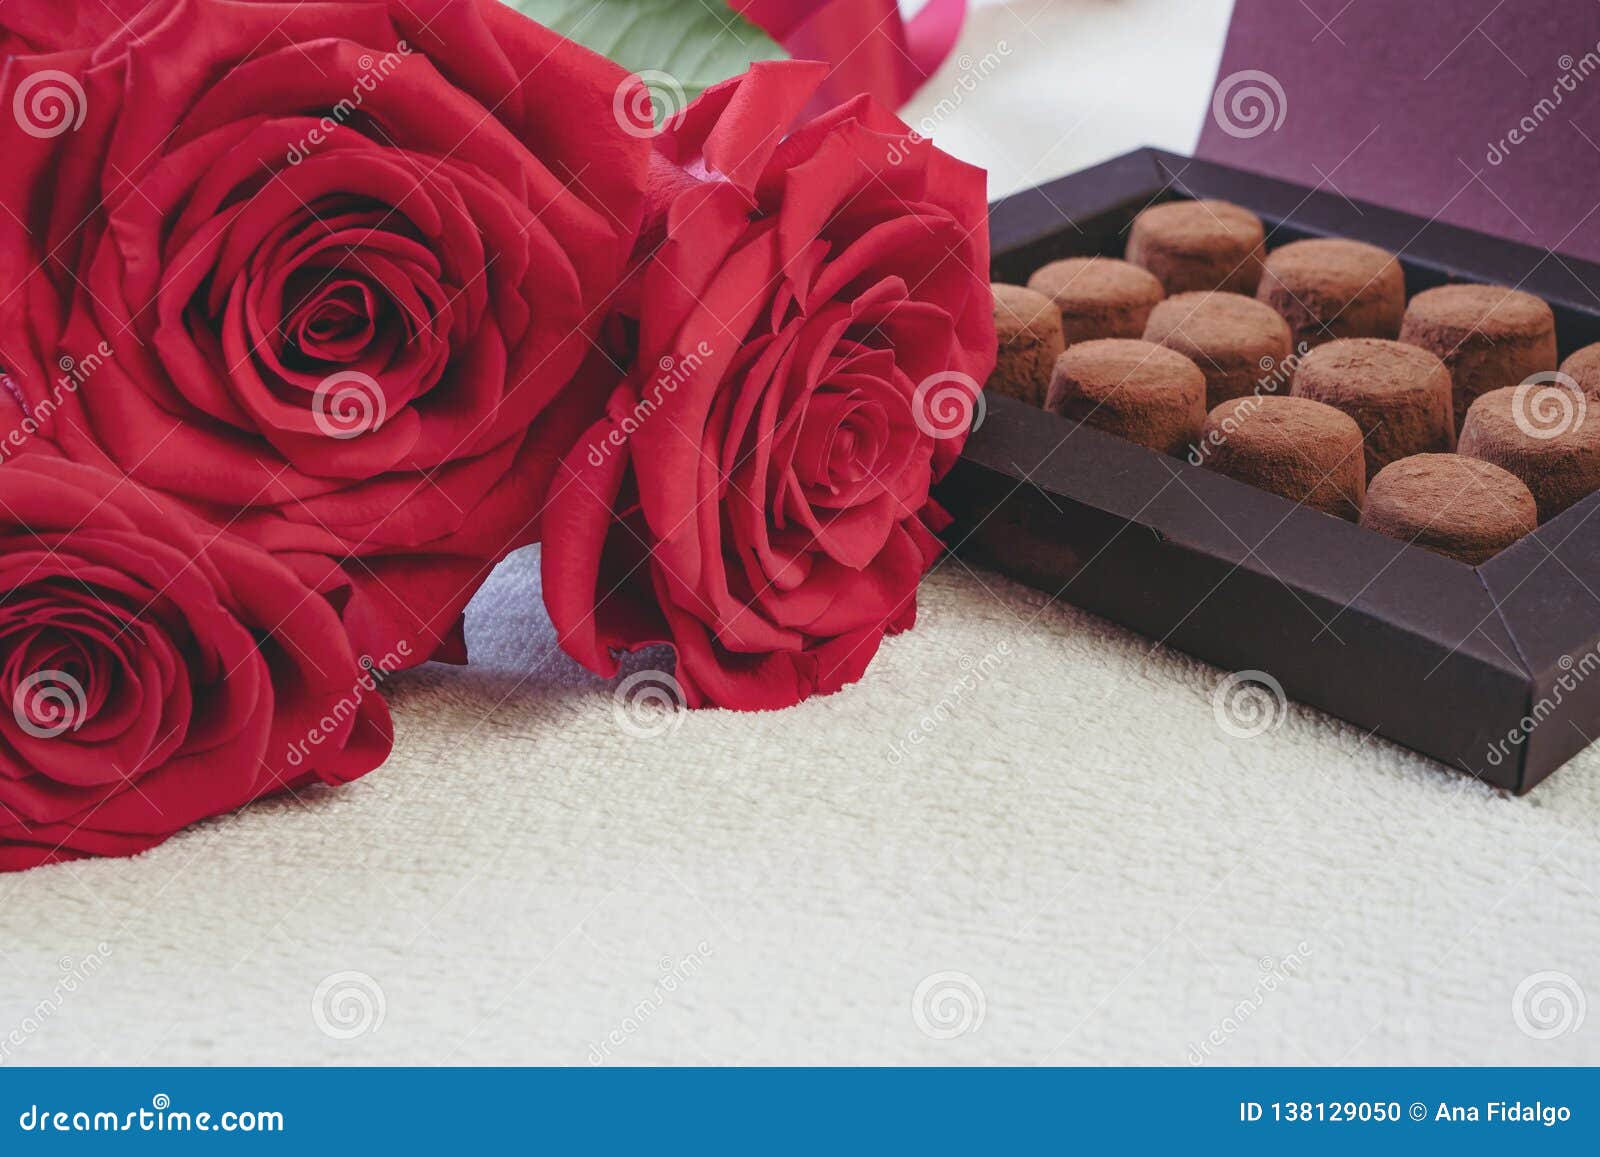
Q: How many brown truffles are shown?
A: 12